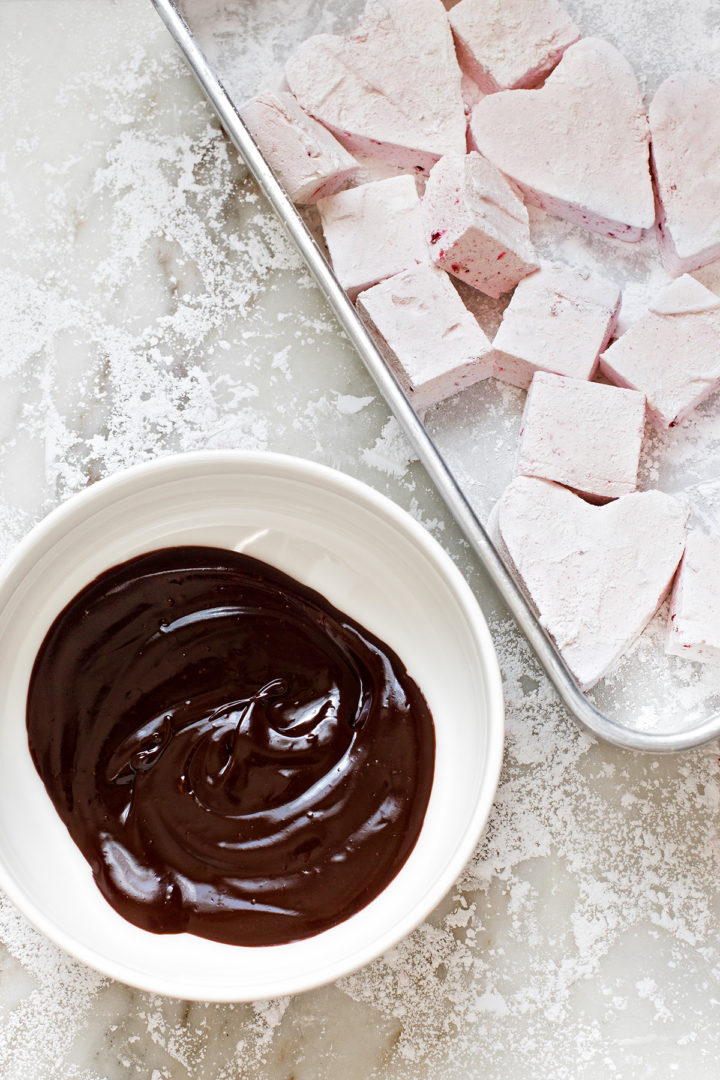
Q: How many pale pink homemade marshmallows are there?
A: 13